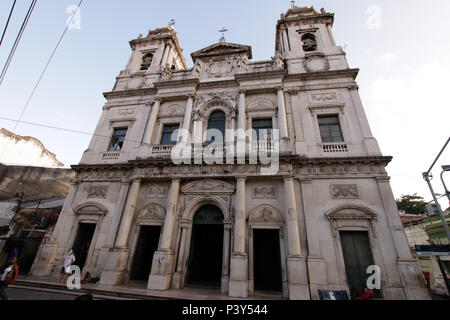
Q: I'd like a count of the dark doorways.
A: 5